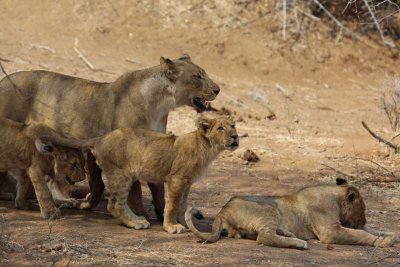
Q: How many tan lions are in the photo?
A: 4